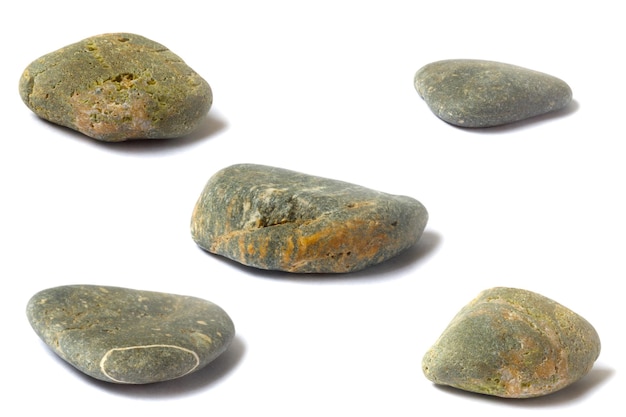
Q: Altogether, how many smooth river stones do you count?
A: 5